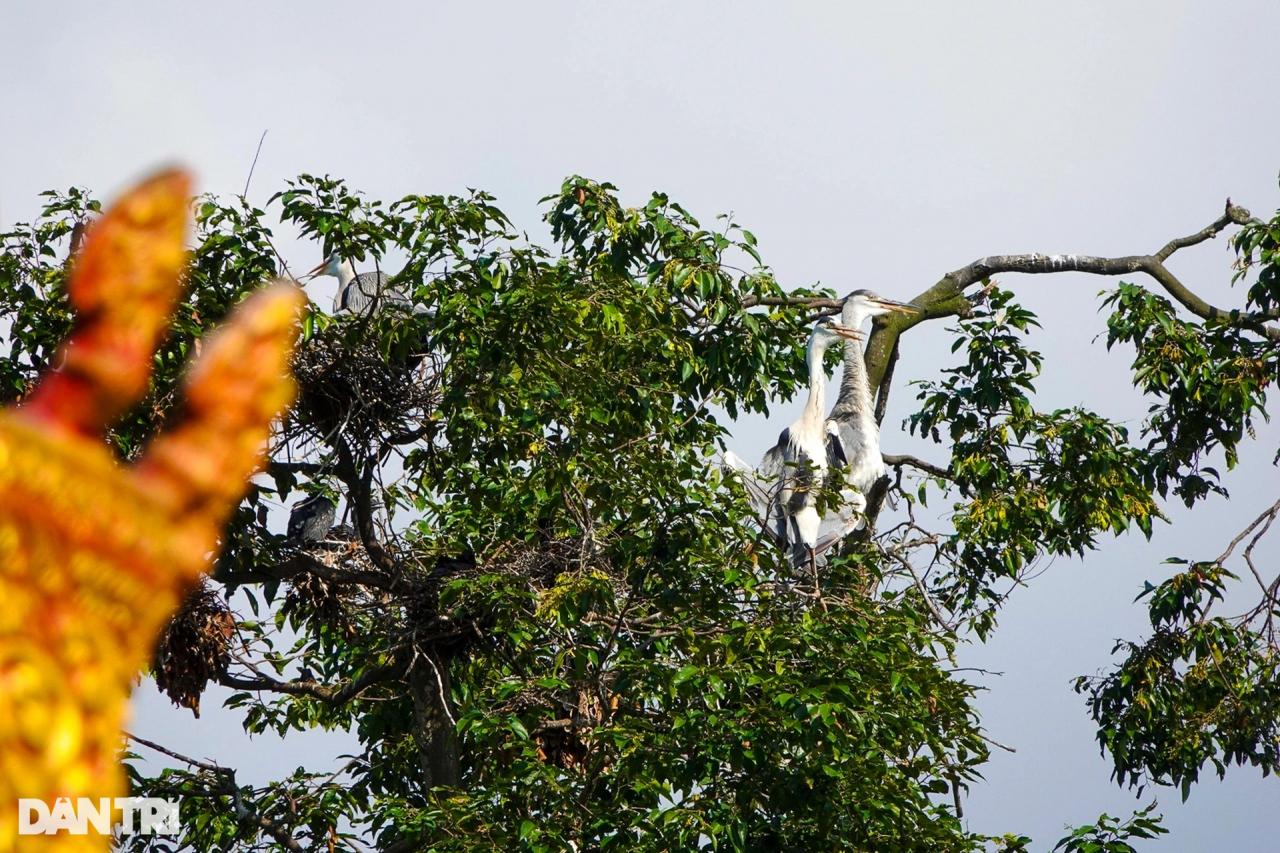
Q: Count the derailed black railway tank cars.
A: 0